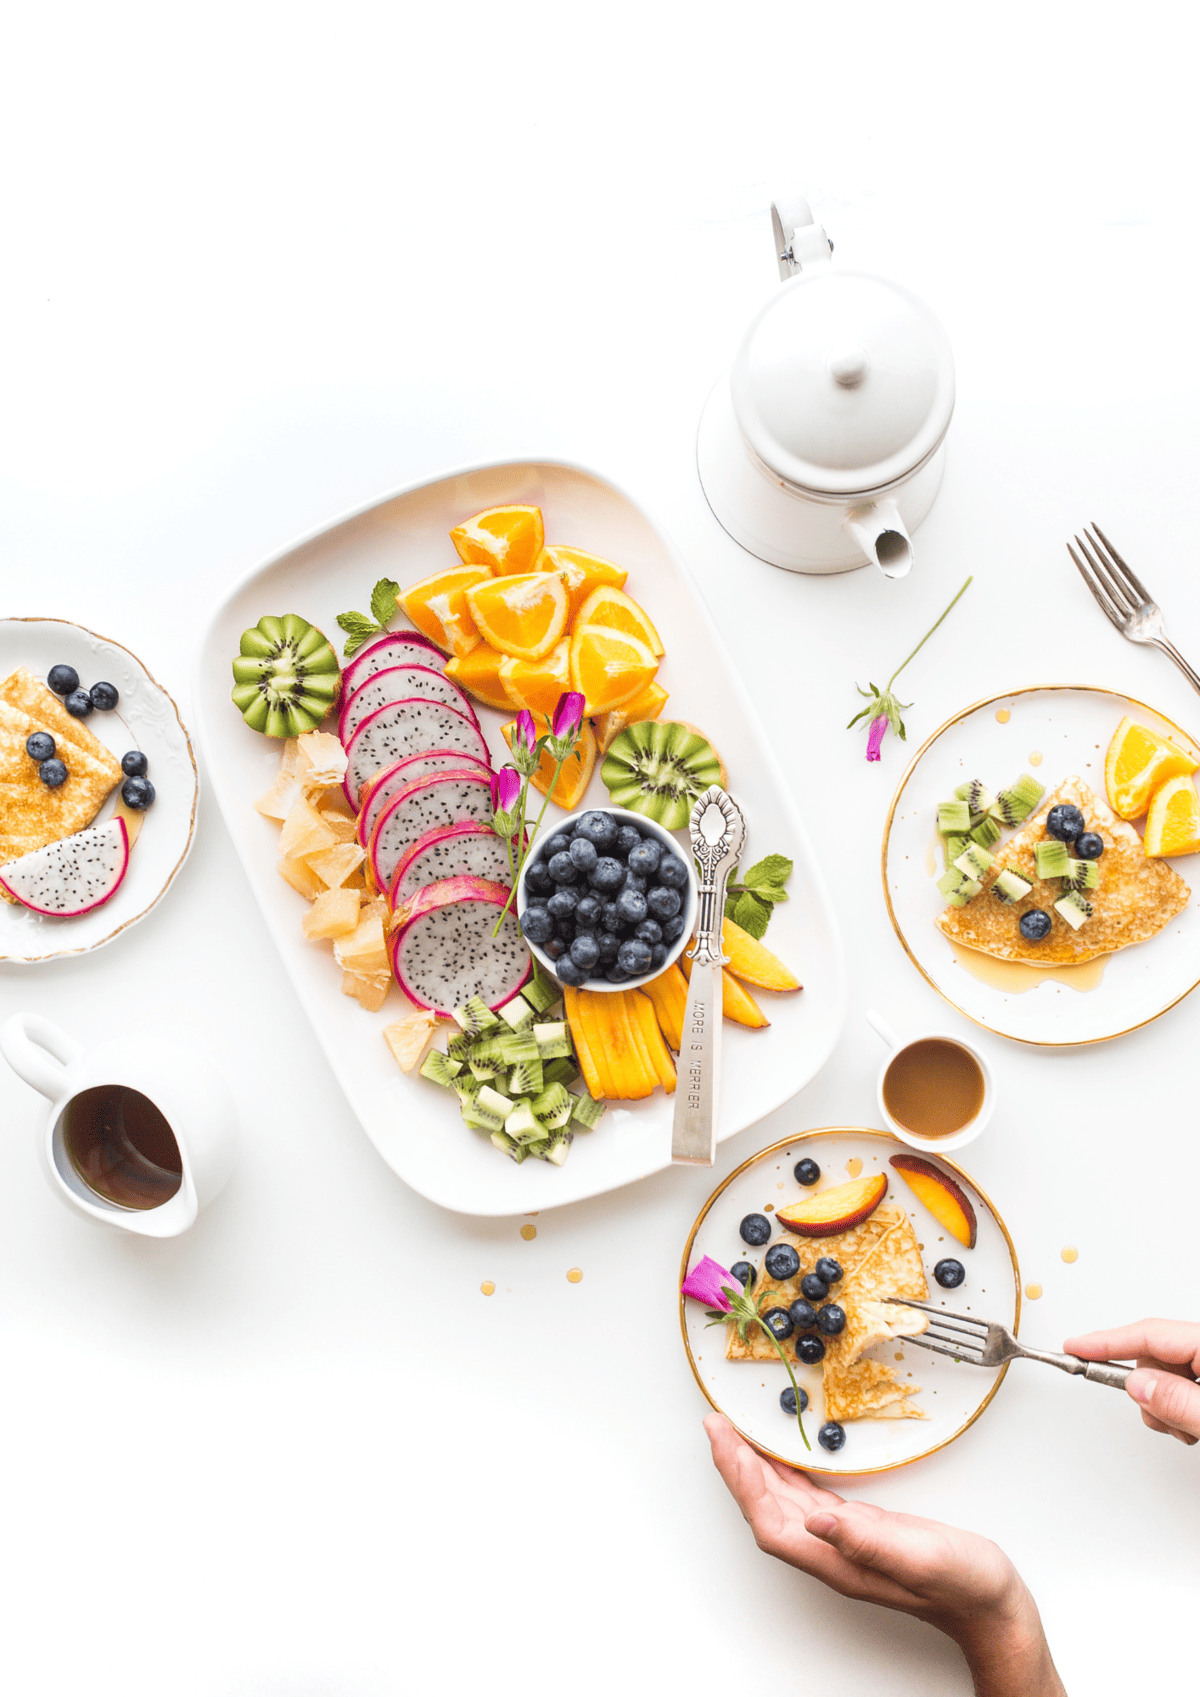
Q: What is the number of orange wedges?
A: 12